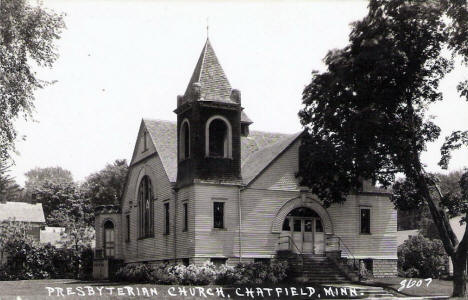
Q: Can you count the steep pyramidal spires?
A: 1